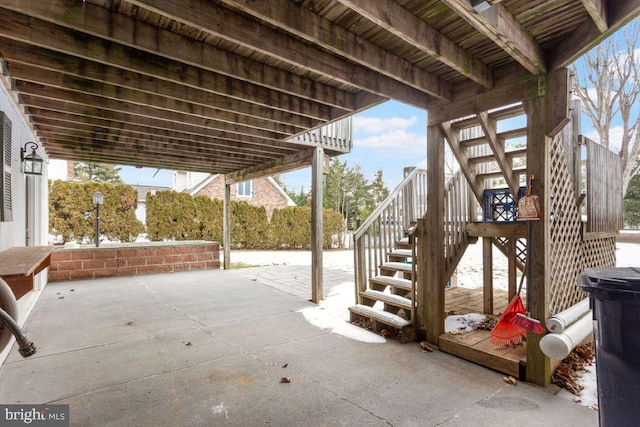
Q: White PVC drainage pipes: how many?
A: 2